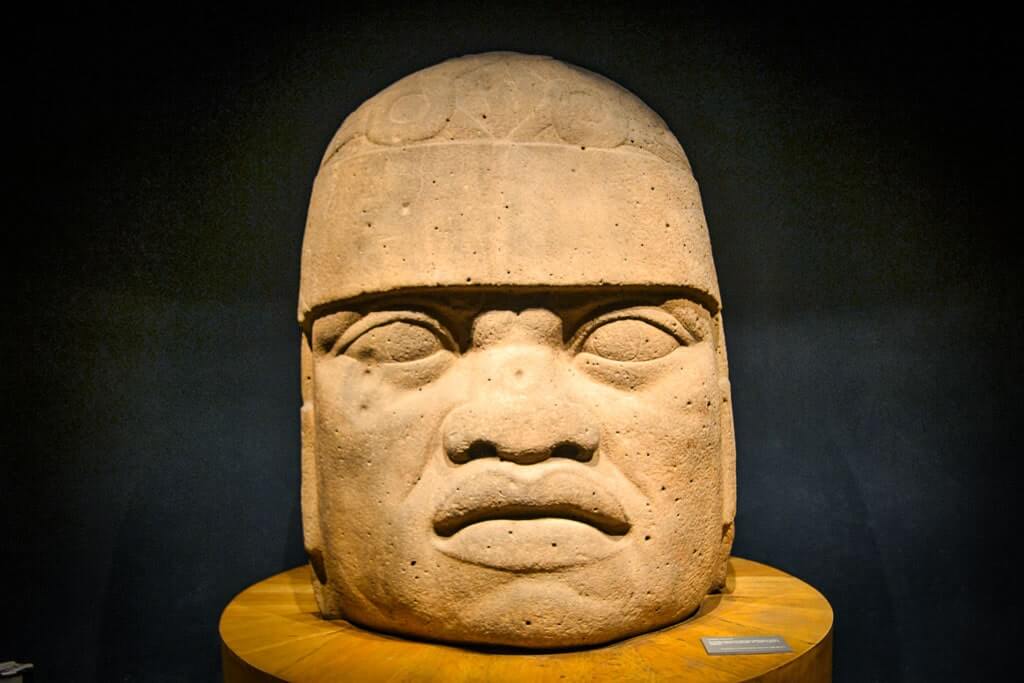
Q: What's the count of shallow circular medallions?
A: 2